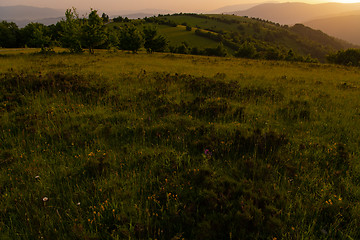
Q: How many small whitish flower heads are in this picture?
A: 3